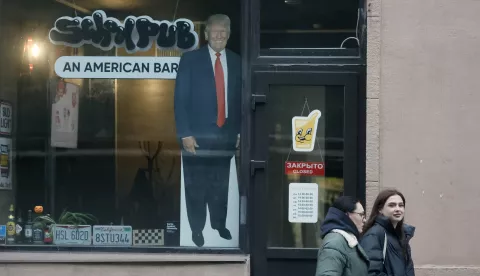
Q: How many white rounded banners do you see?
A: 1